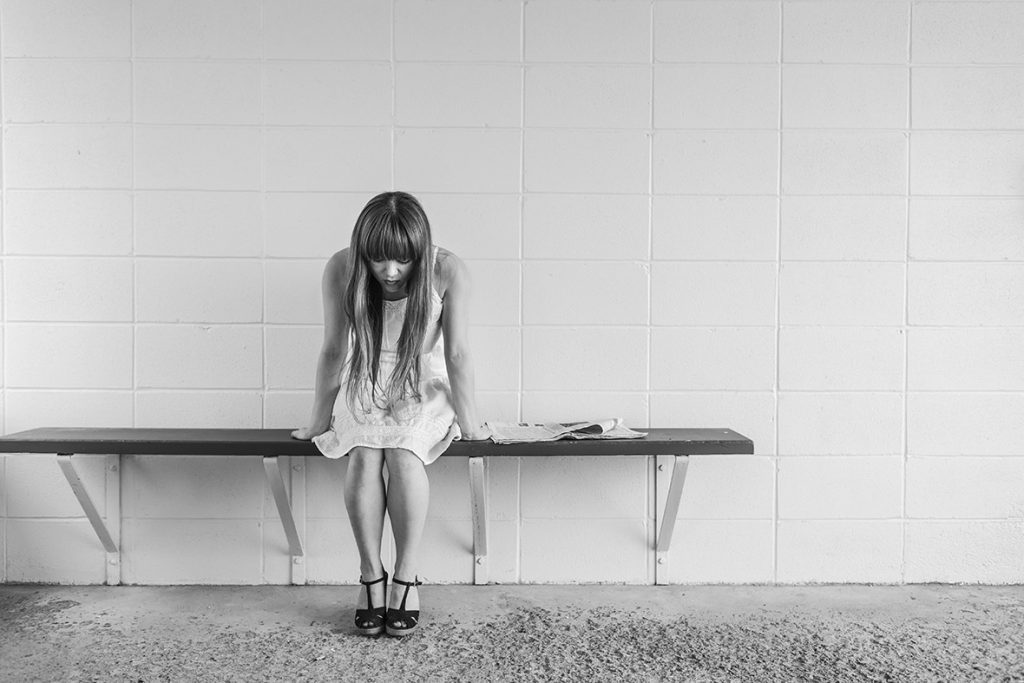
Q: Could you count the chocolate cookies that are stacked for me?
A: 0